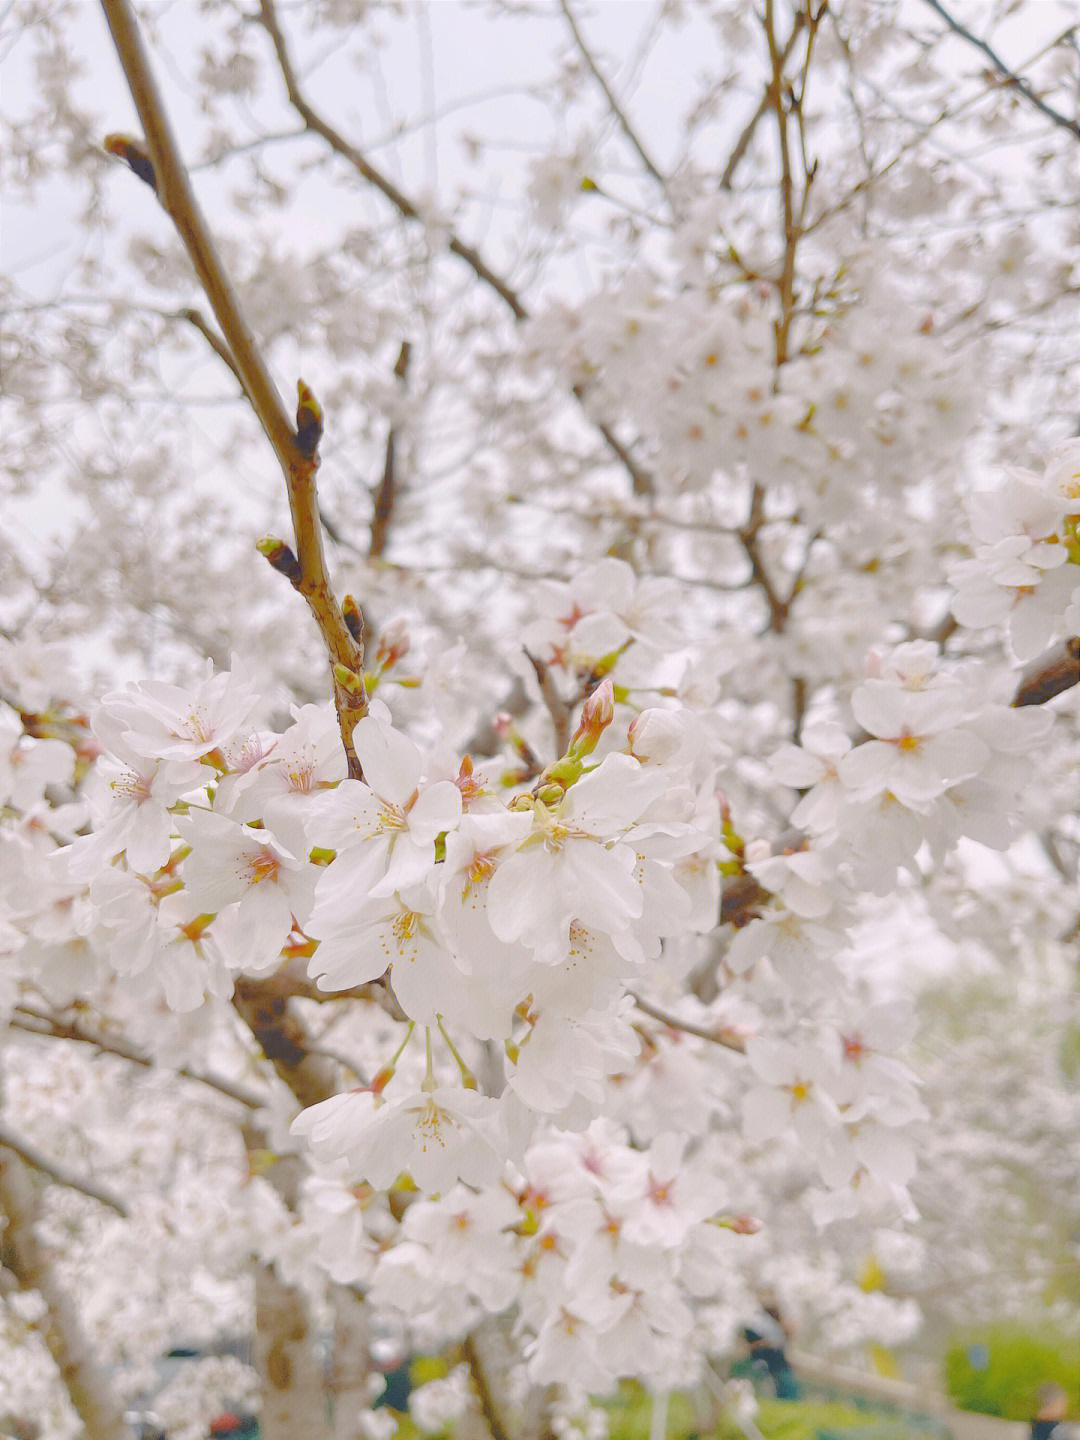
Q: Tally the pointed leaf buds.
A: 5